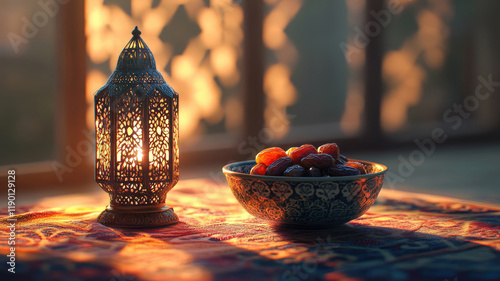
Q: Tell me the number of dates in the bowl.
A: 12